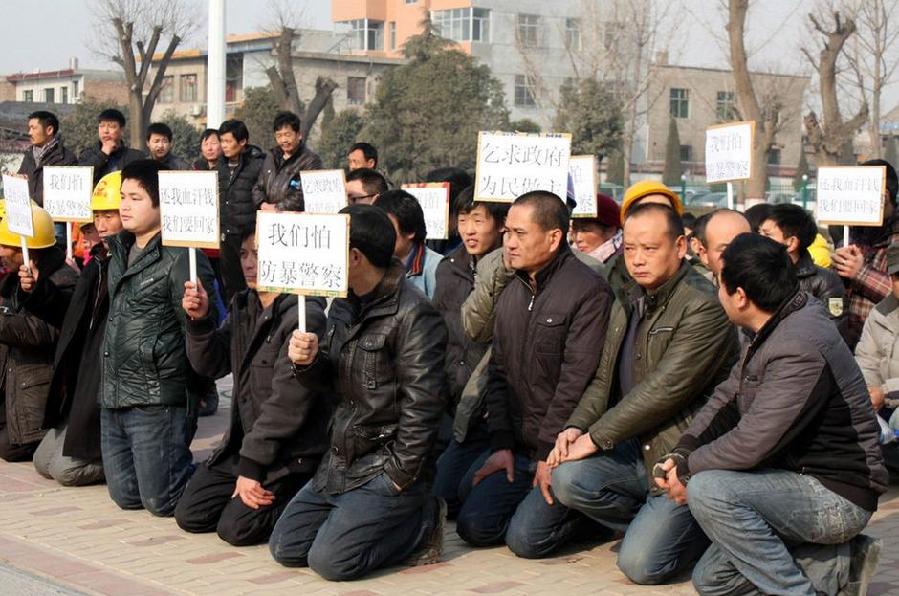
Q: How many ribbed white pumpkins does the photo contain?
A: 0